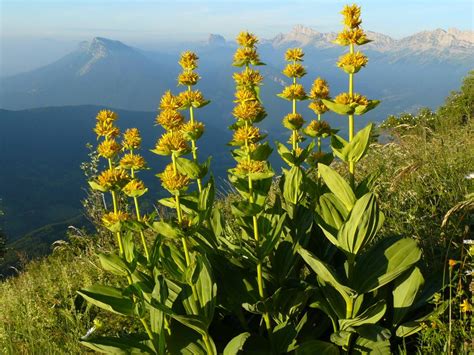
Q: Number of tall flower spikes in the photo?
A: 8